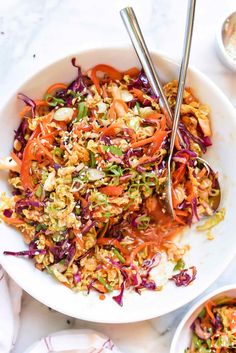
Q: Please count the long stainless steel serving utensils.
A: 2